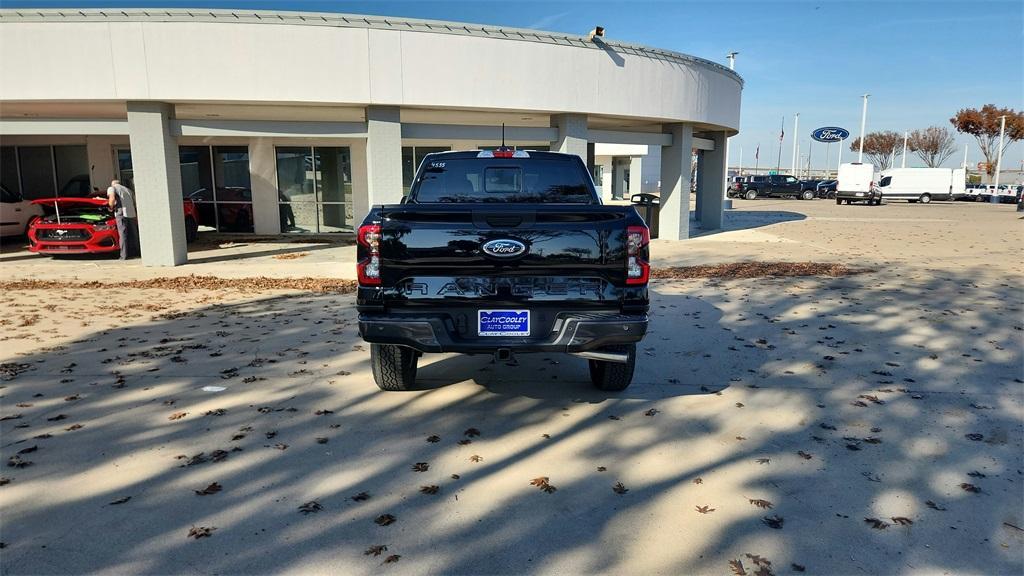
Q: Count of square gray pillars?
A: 5